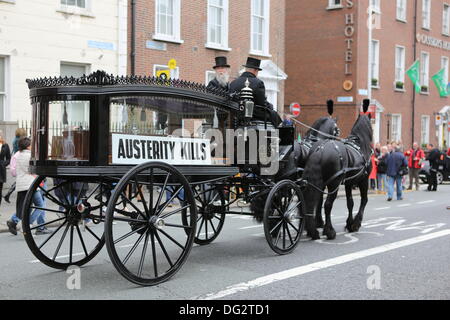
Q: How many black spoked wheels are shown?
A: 4